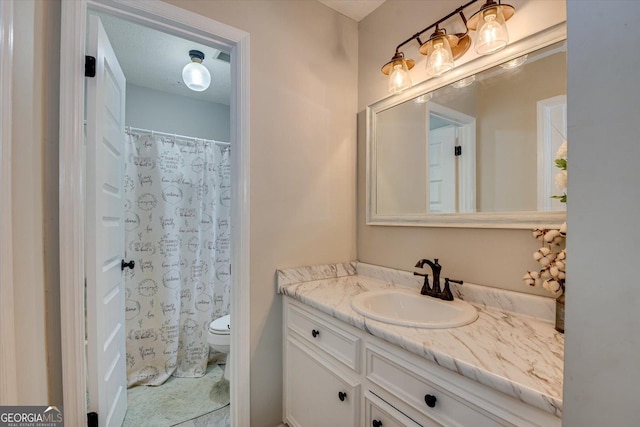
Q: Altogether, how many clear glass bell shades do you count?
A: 3